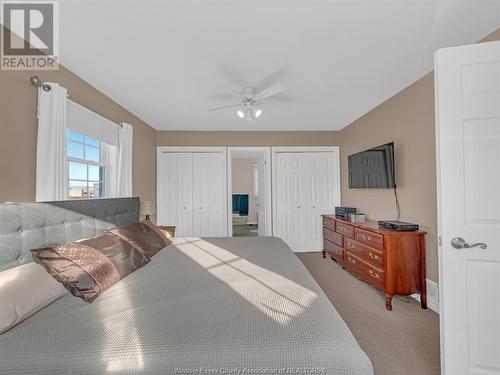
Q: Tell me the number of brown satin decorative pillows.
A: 2